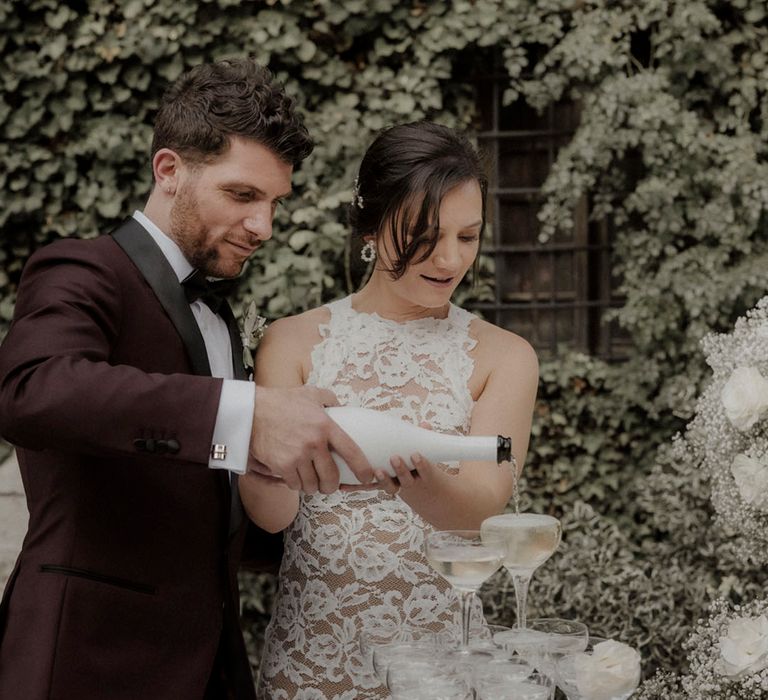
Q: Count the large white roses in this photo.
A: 4